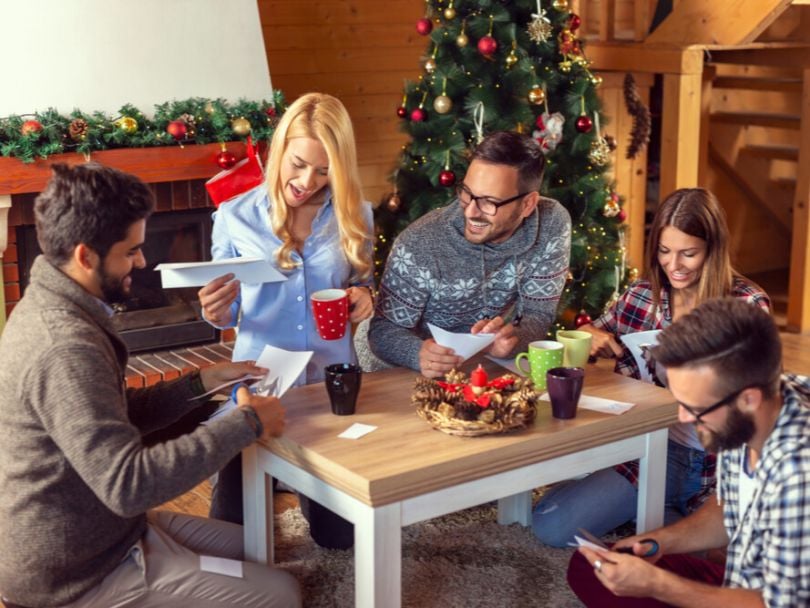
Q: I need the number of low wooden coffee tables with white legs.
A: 1